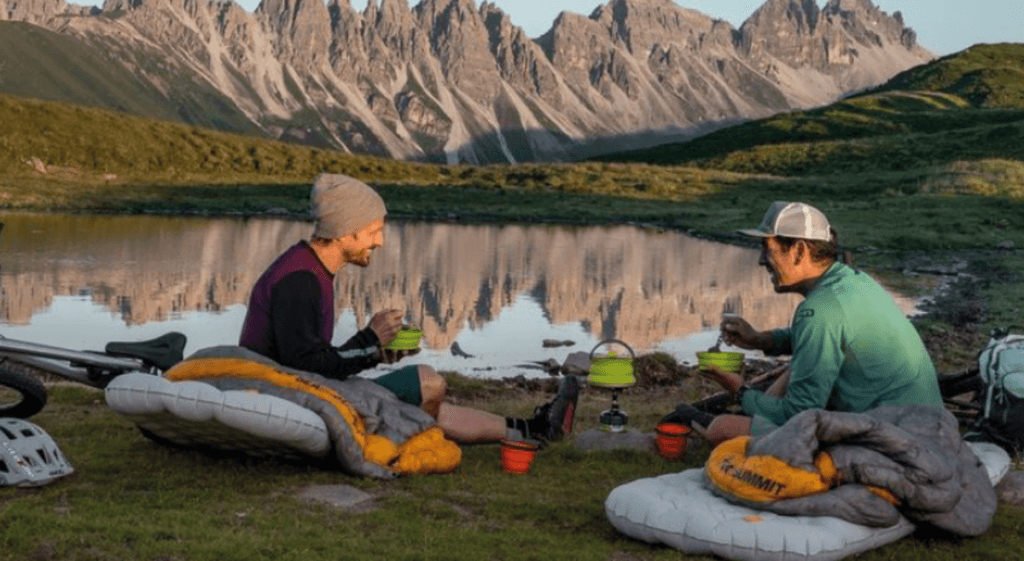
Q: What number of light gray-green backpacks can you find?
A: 1